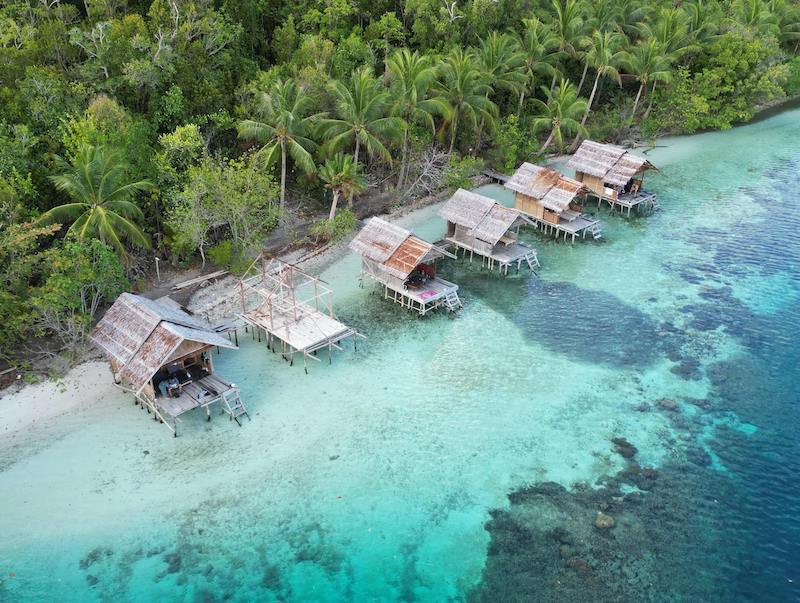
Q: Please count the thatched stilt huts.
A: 5